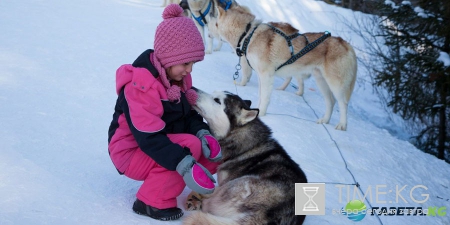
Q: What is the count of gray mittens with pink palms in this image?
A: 2